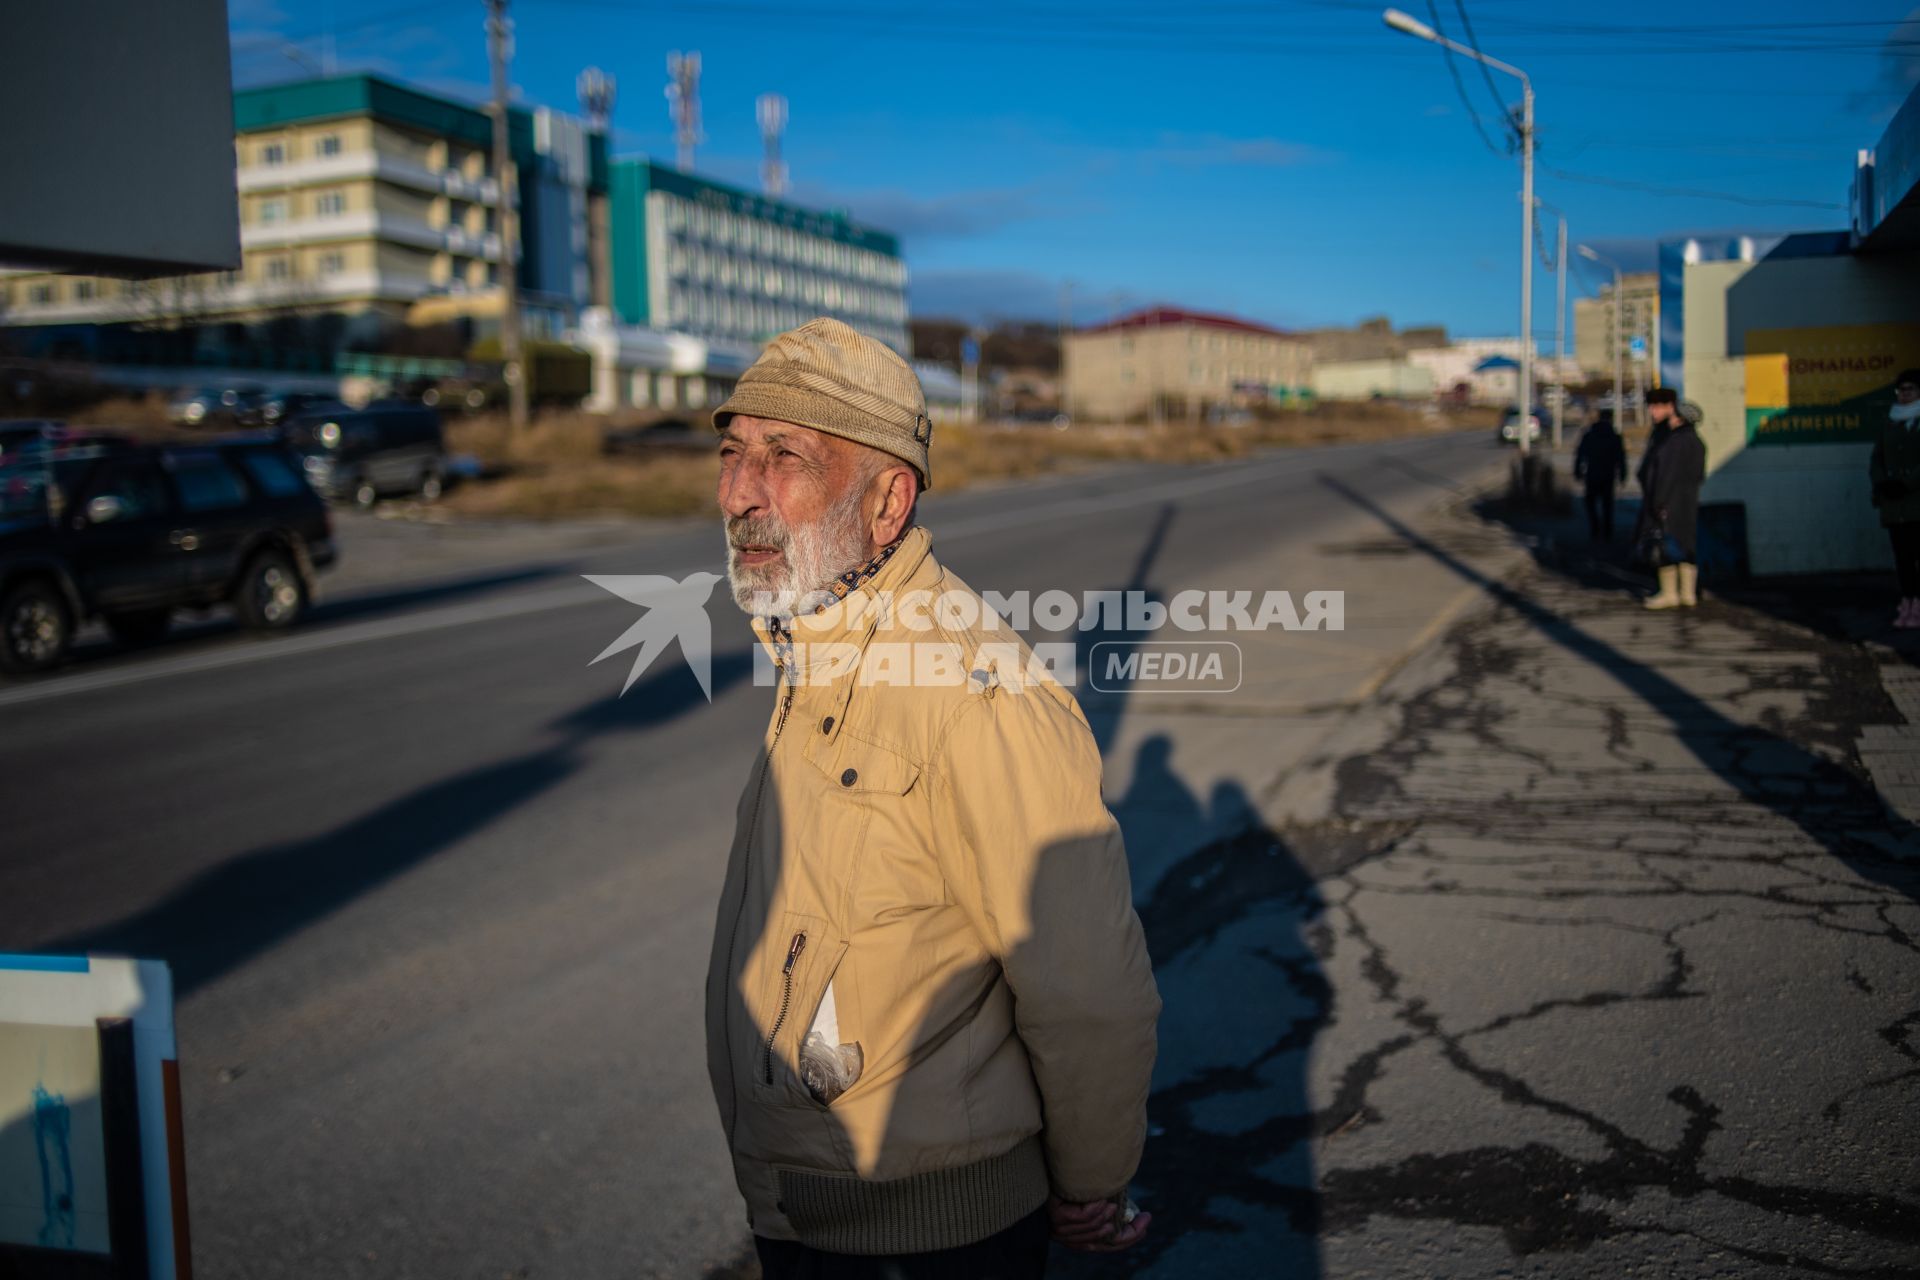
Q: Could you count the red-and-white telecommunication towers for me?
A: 3